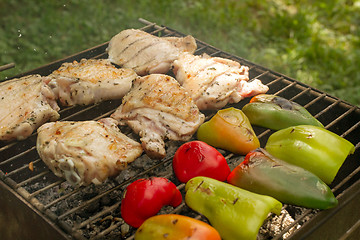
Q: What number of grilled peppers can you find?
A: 8